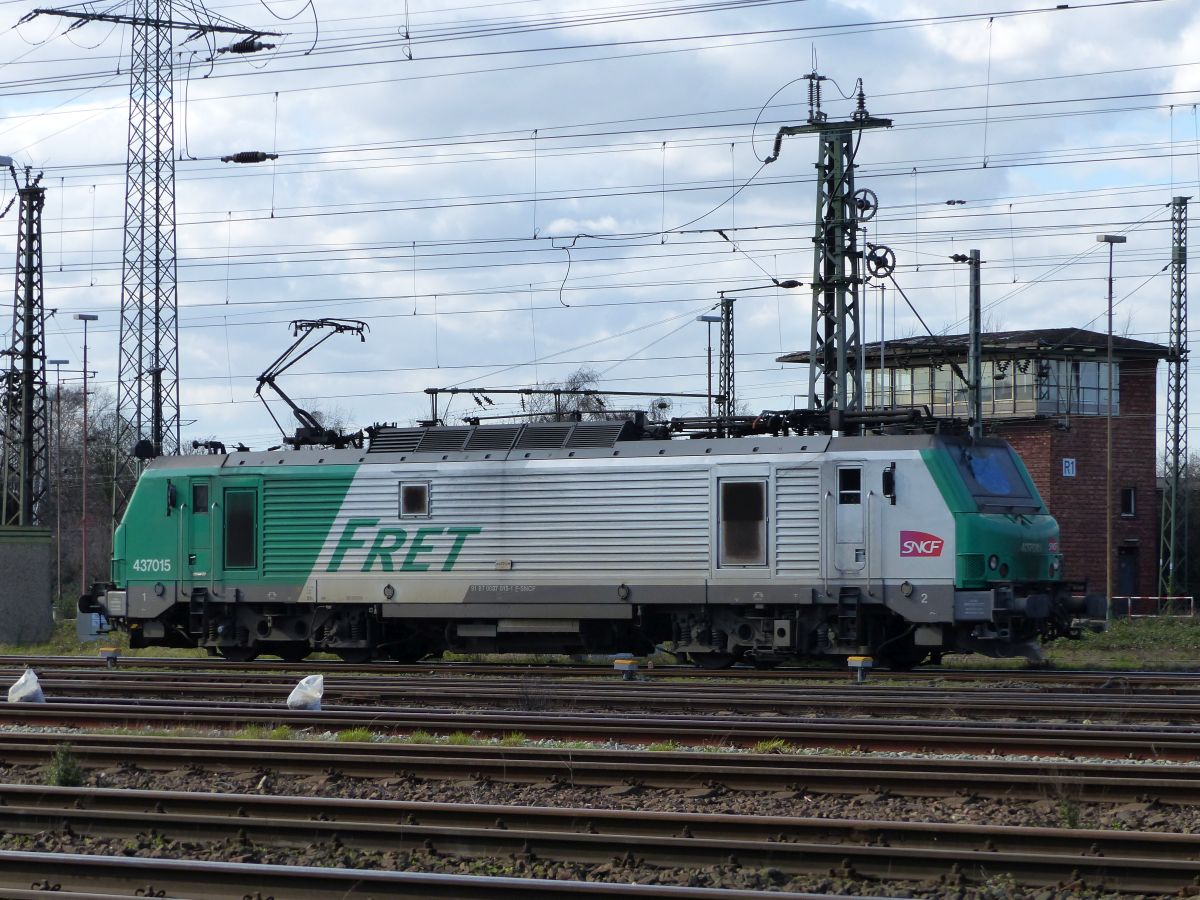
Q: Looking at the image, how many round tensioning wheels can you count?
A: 2